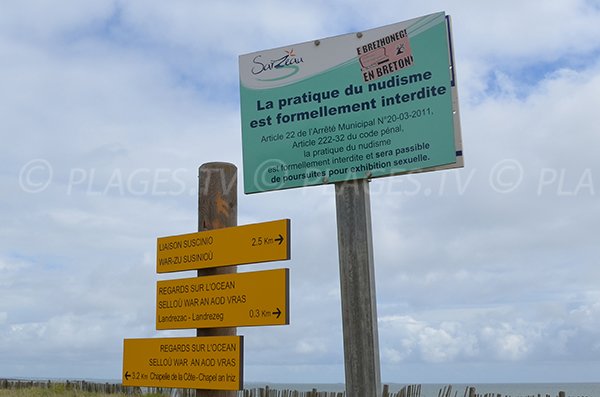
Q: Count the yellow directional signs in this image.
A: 3